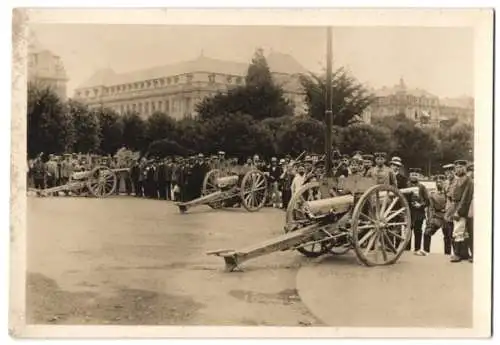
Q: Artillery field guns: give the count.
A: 3